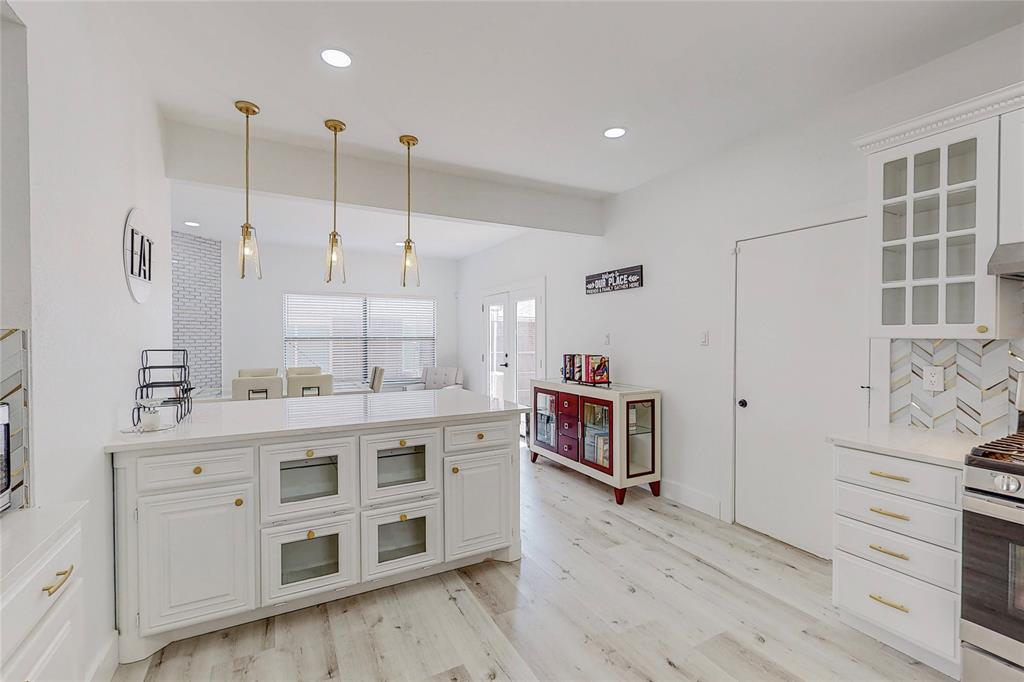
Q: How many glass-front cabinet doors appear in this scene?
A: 7